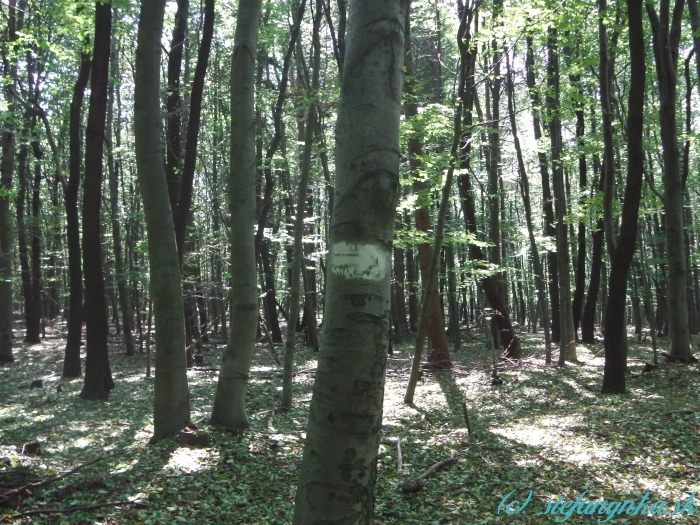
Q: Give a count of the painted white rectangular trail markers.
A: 1